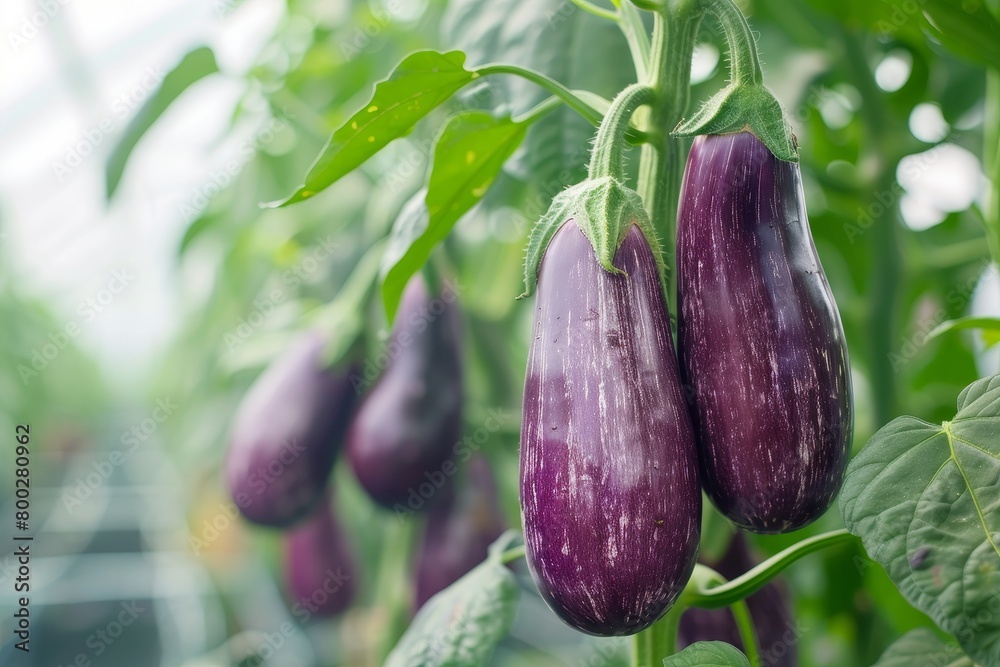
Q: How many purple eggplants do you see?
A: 7